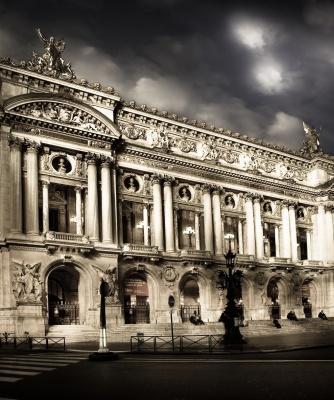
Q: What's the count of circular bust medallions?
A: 6